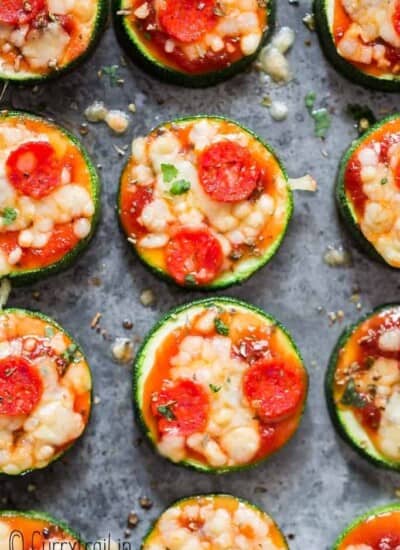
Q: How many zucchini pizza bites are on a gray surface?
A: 12